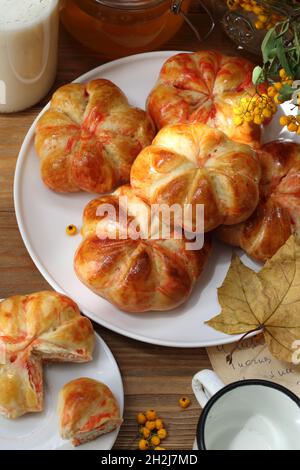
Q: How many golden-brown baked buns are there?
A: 6